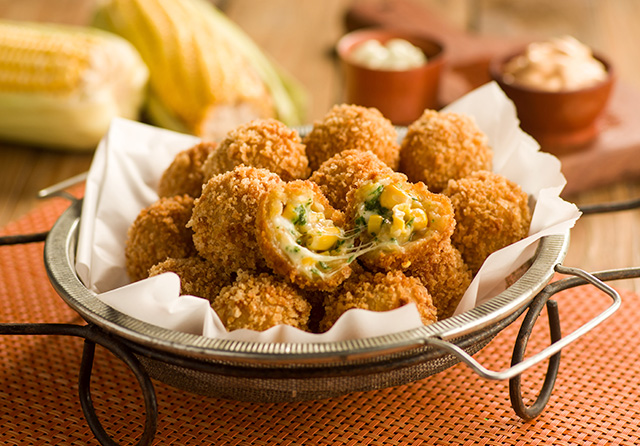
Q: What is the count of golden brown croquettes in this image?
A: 13